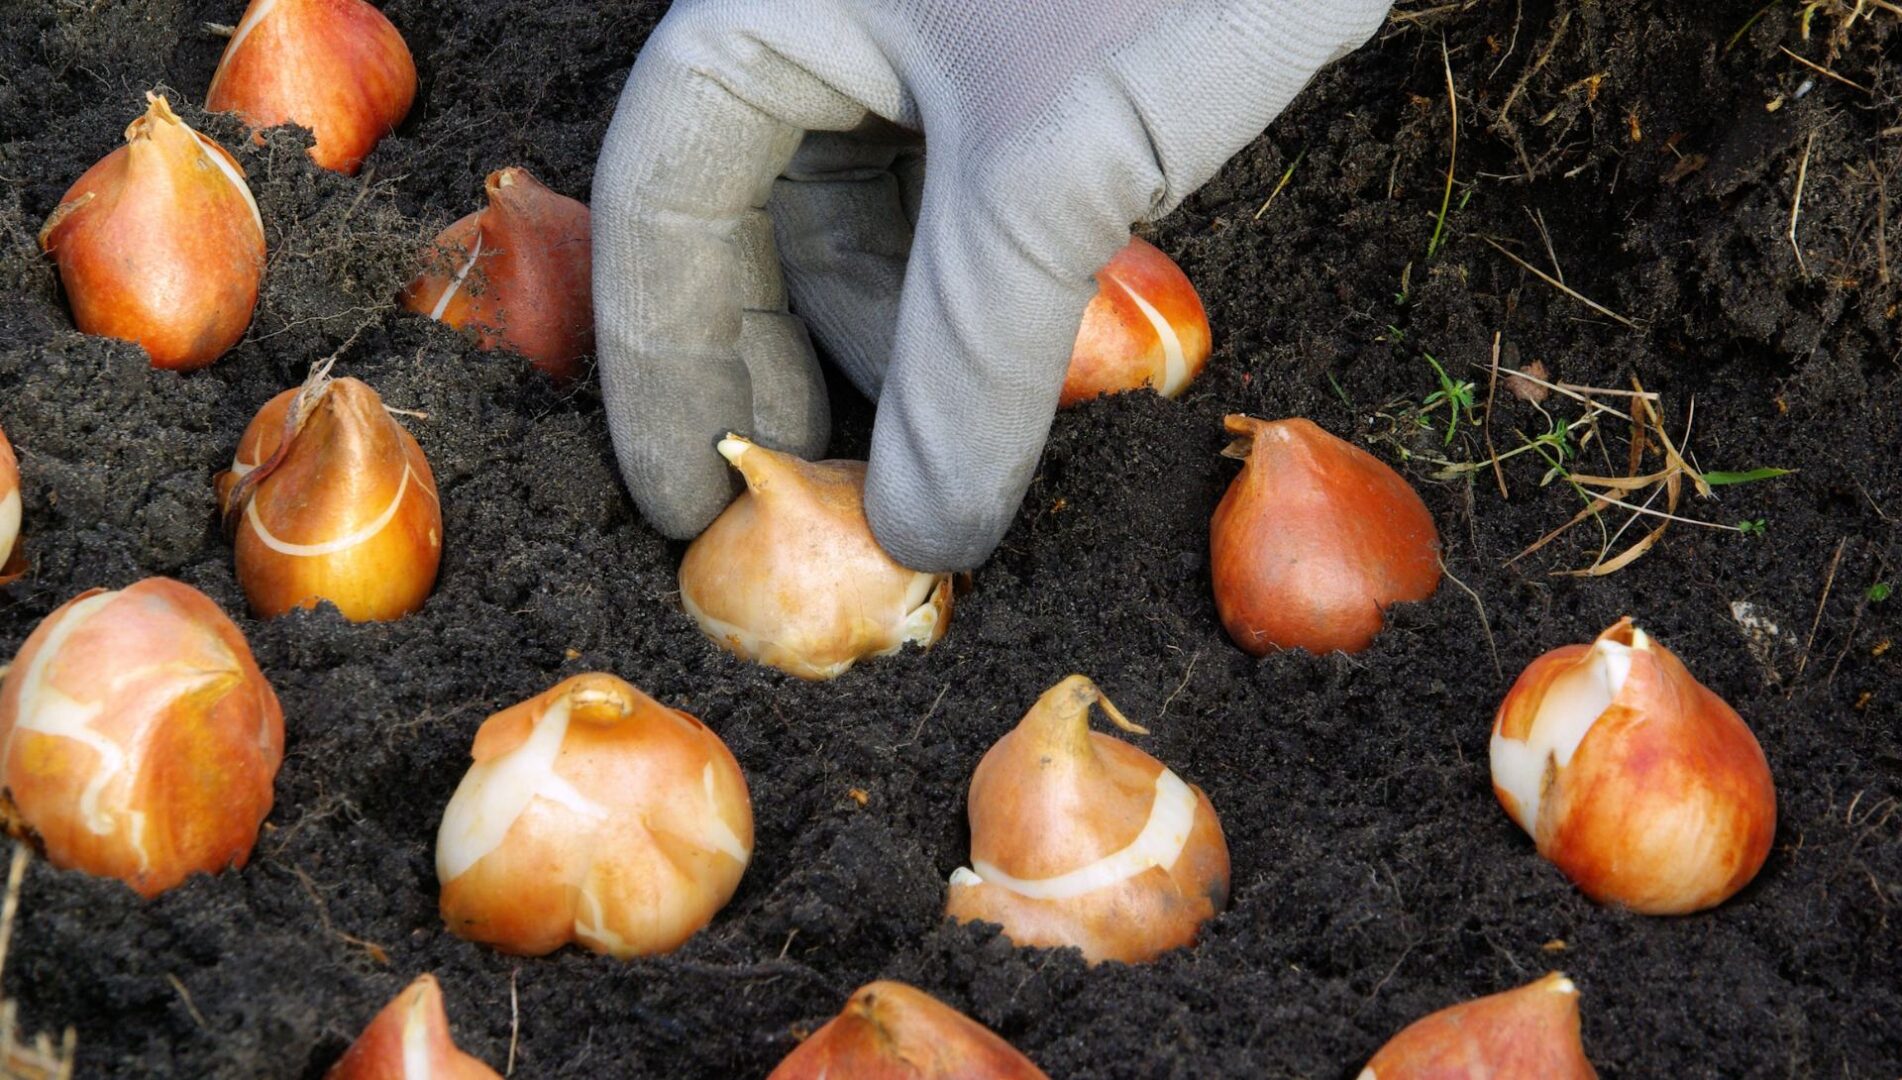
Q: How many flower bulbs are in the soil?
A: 15